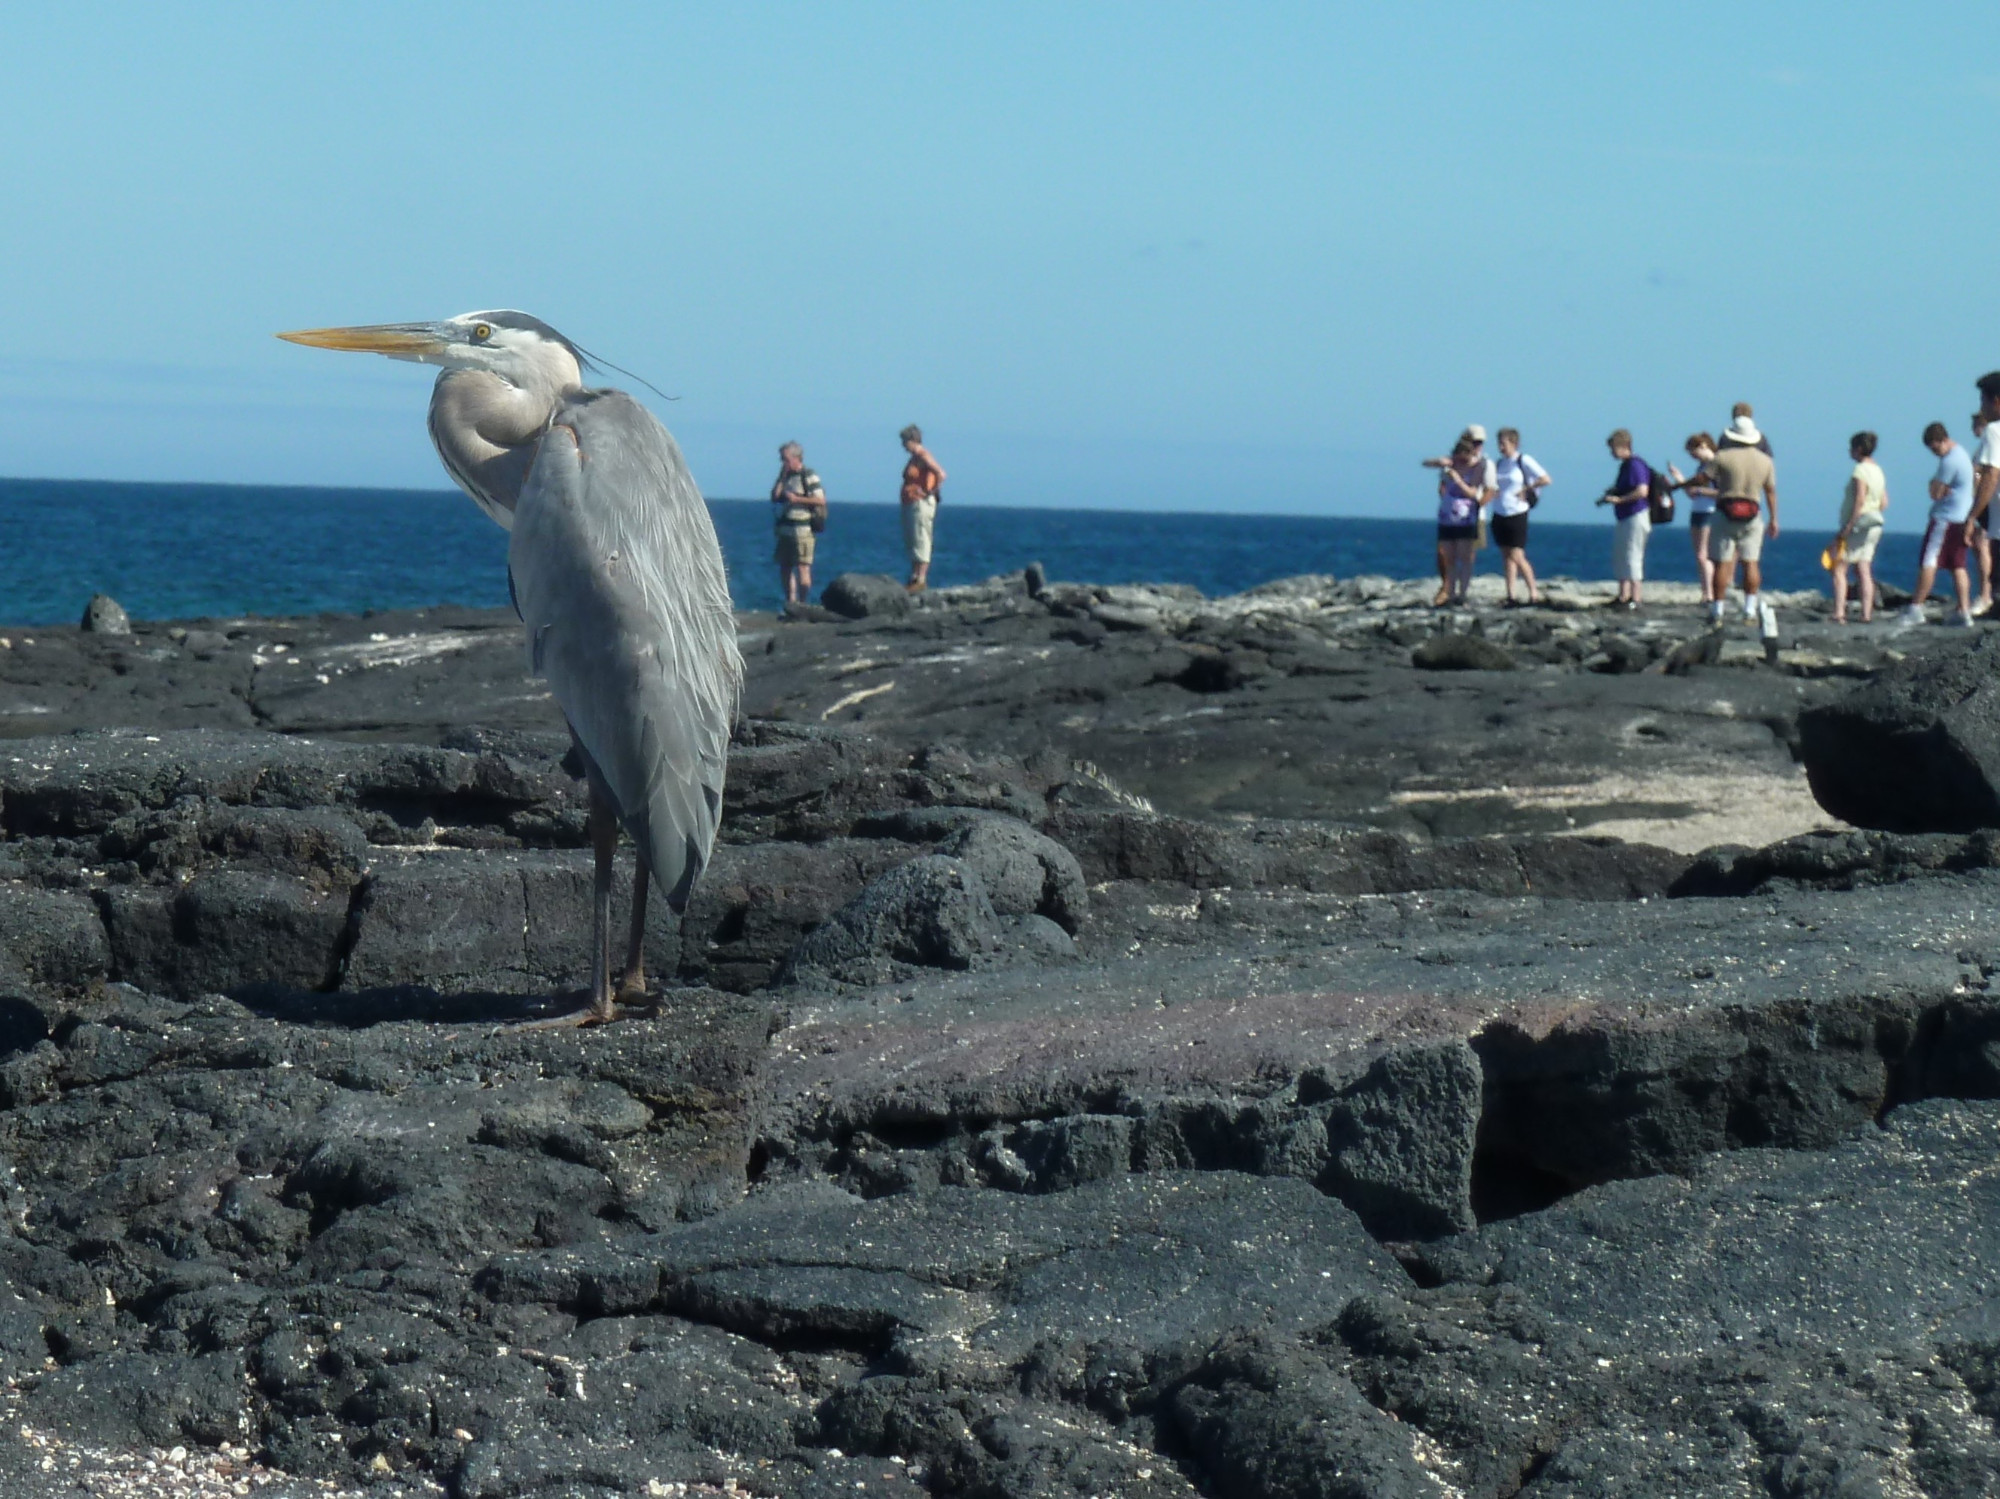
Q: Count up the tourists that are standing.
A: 13